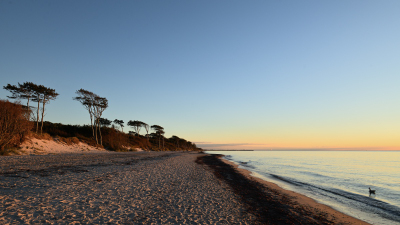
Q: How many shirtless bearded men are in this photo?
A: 0